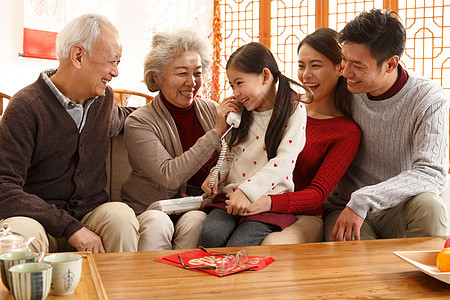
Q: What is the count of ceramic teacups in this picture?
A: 3